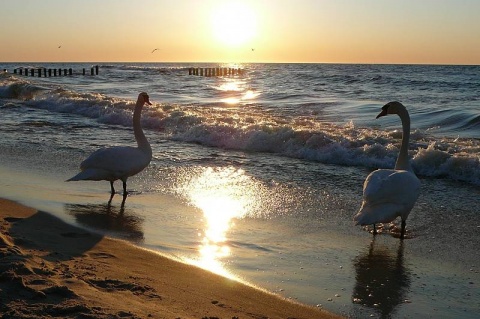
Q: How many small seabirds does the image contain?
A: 3